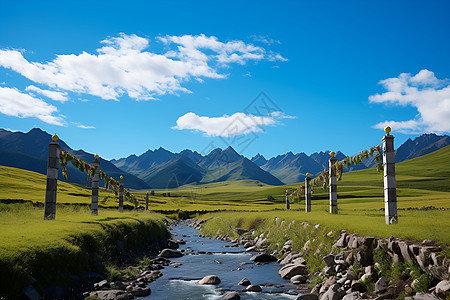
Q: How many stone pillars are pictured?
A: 8